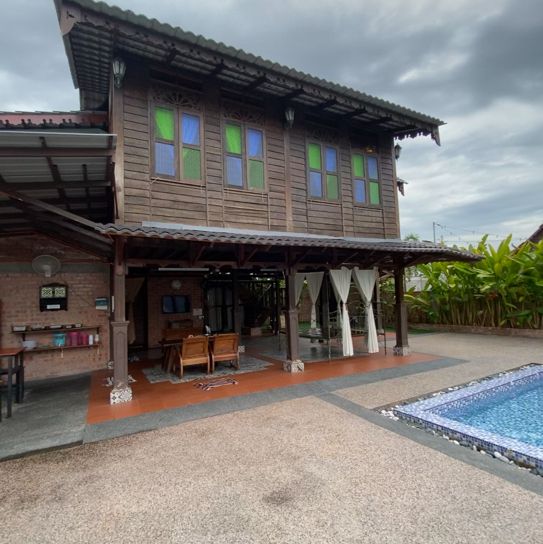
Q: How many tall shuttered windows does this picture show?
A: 4